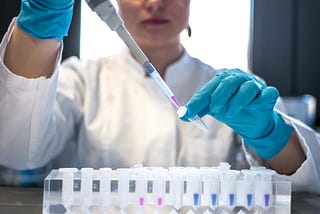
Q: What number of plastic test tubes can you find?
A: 13